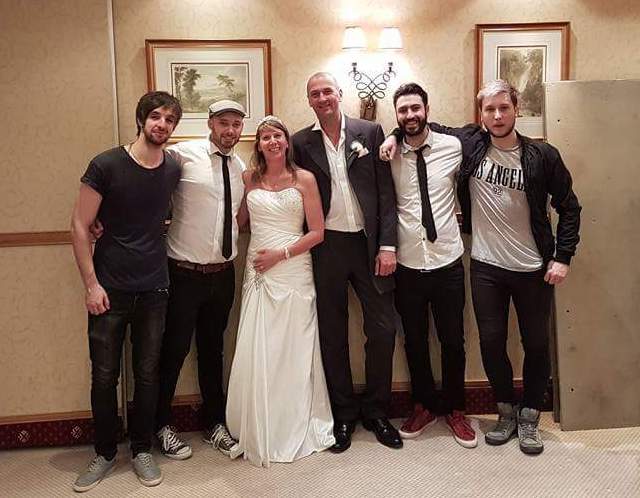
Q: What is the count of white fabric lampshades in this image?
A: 2